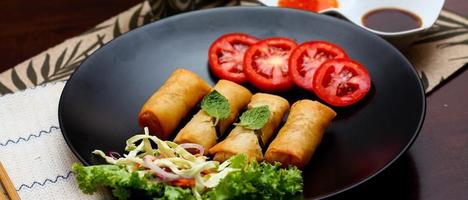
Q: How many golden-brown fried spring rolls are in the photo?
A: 4